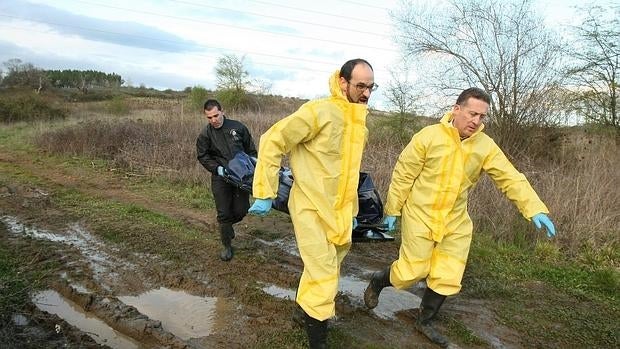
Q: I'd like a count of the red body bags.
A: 0